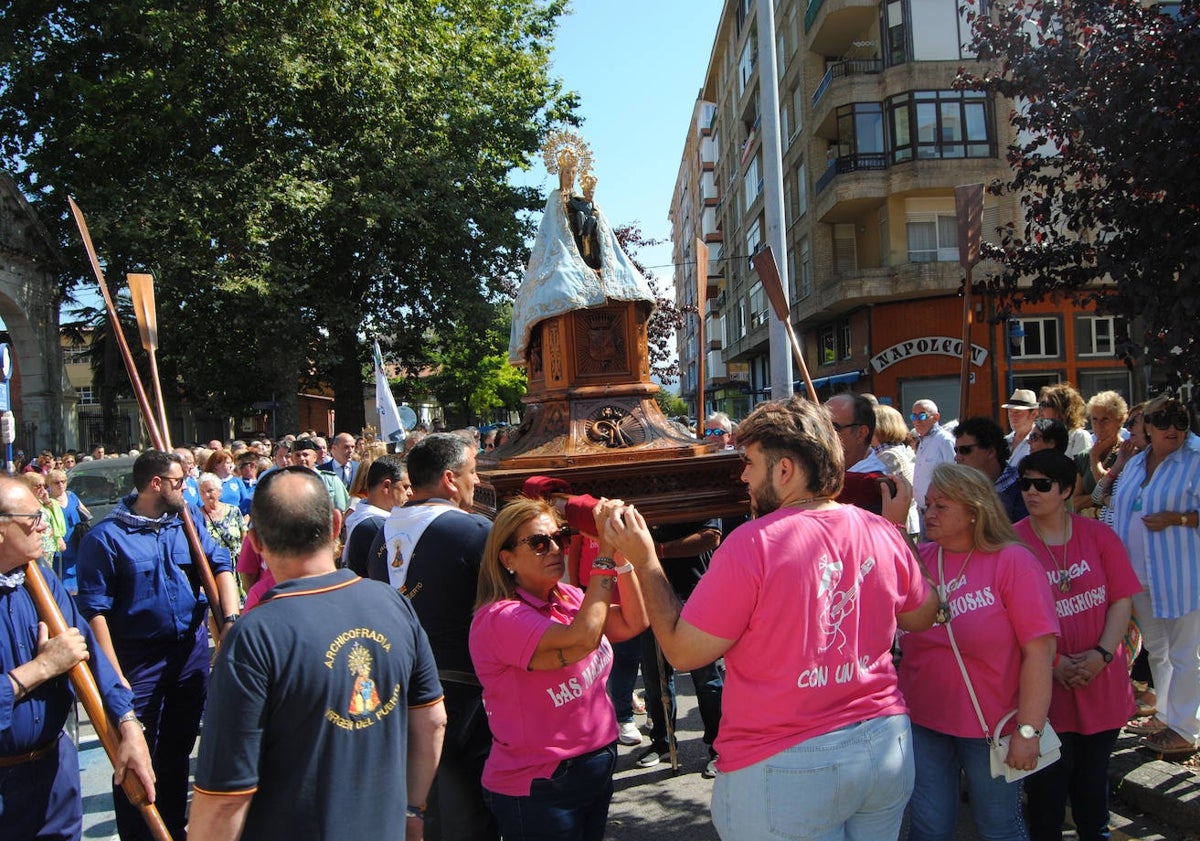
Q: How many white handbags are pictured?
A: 1